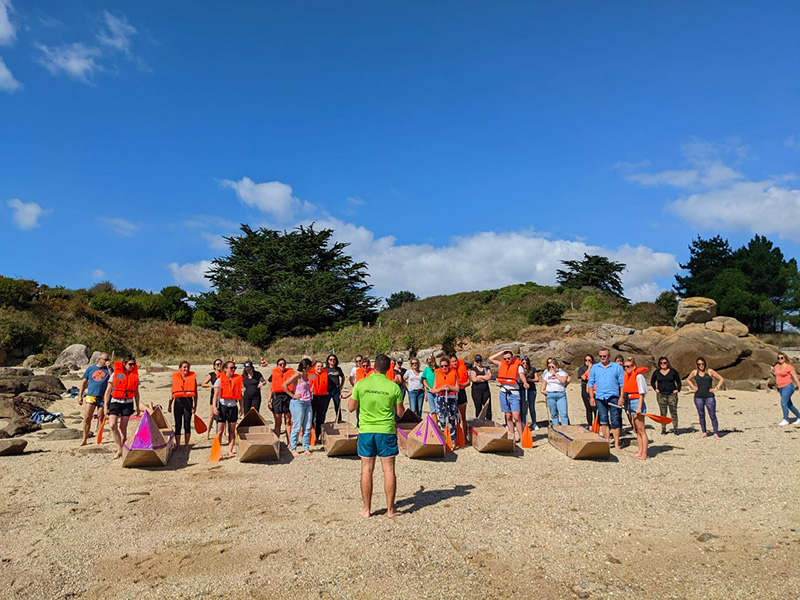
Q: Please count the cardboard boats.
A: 6